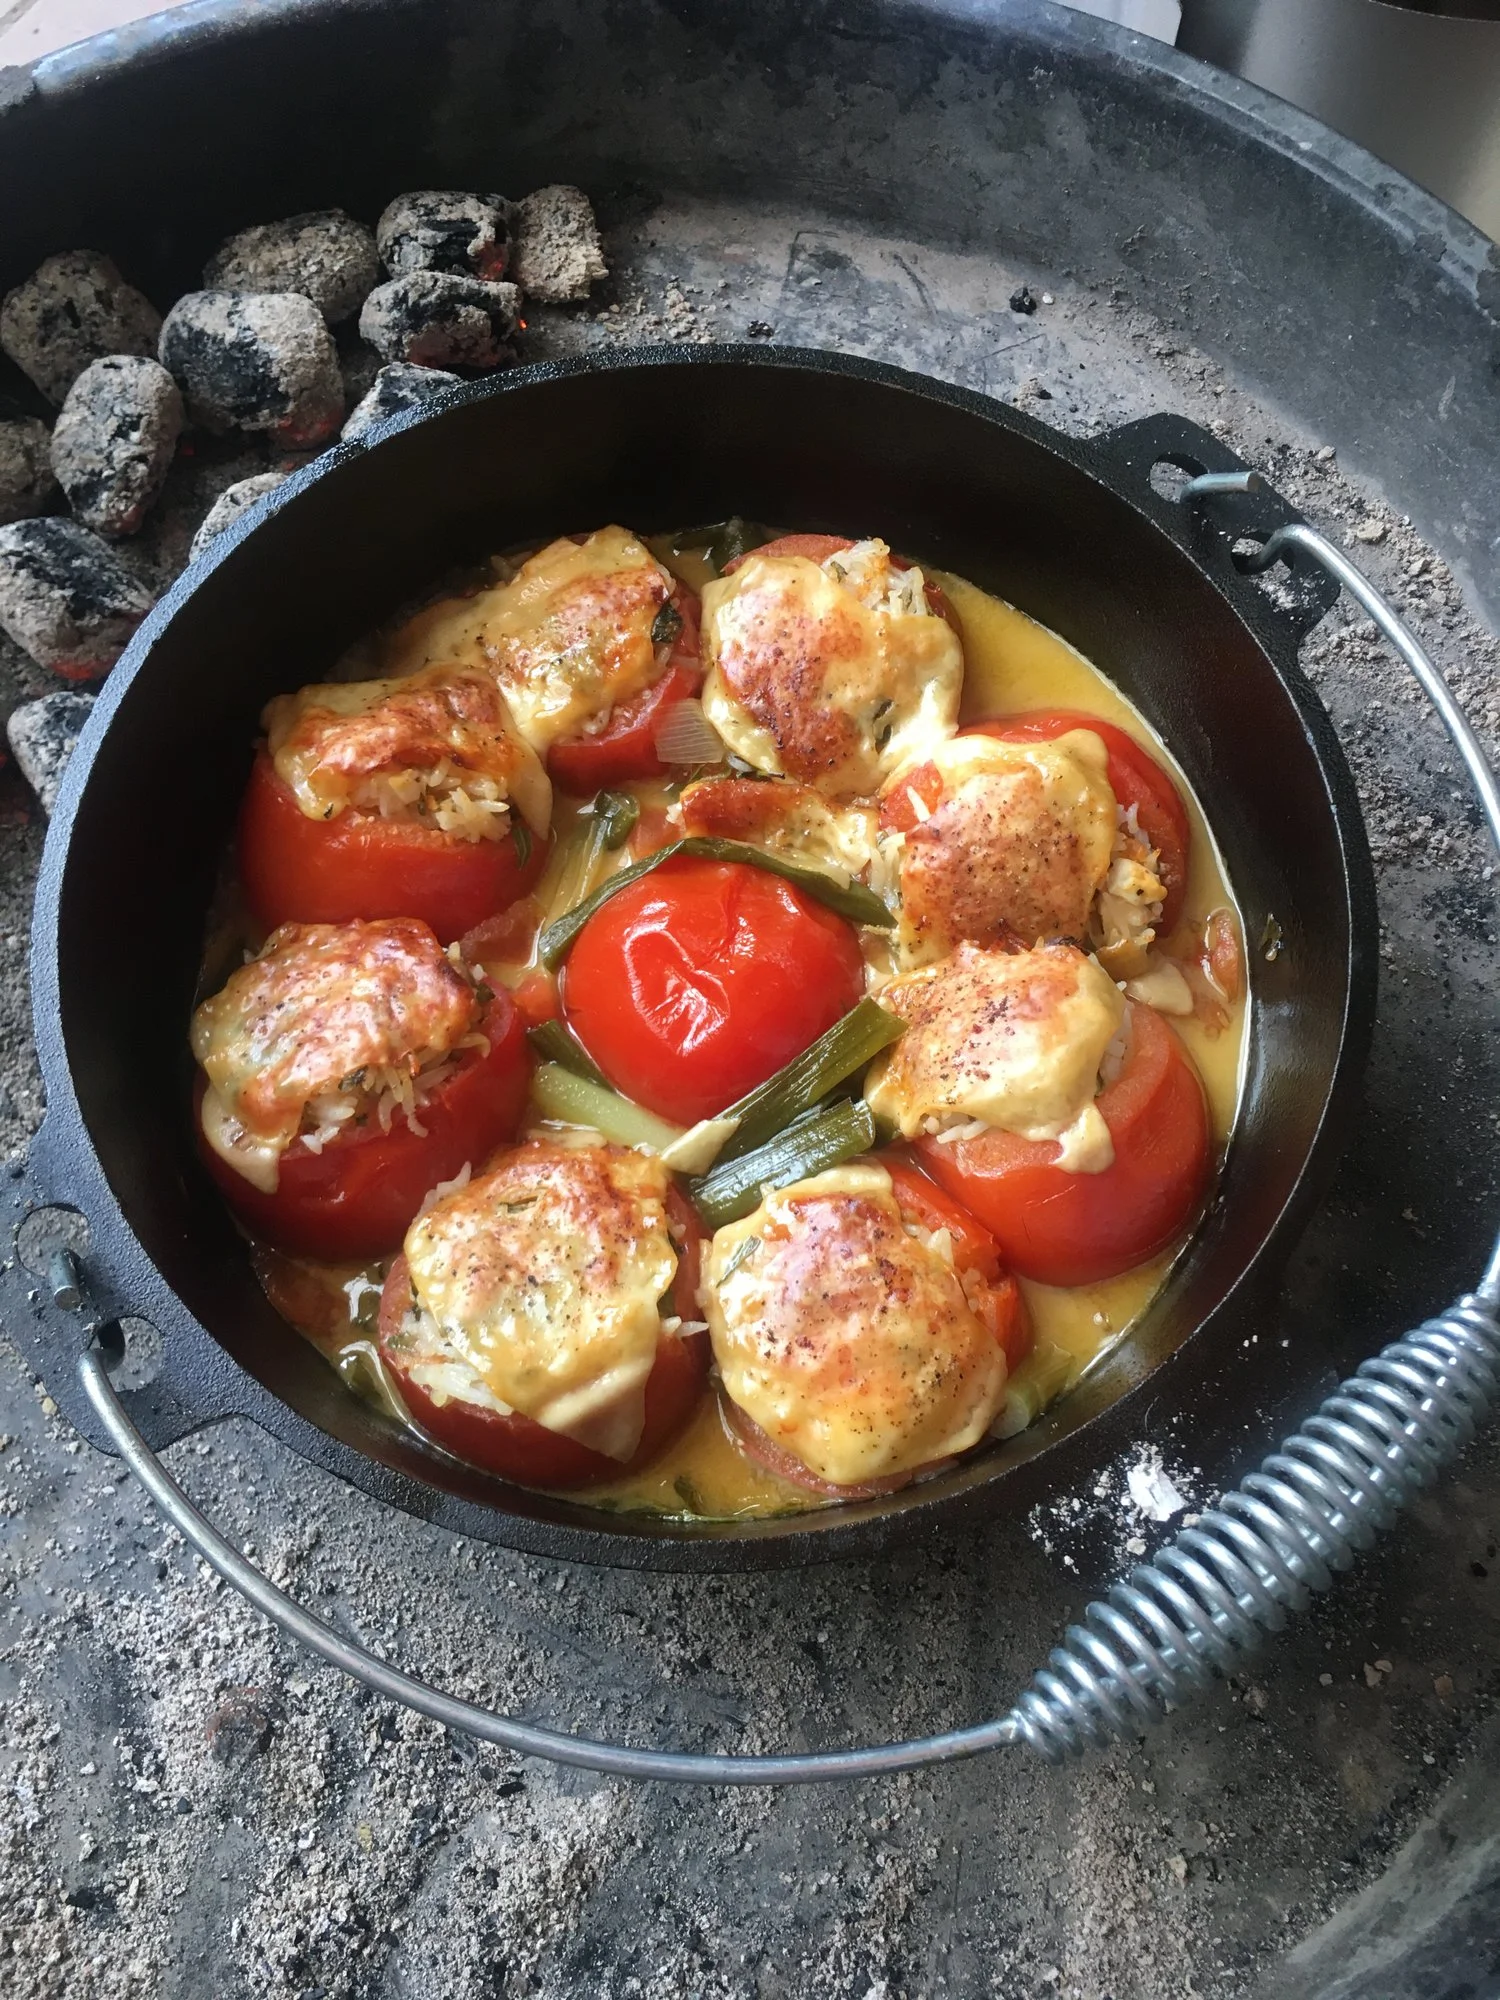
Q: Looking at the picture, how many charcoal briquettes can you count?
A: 12